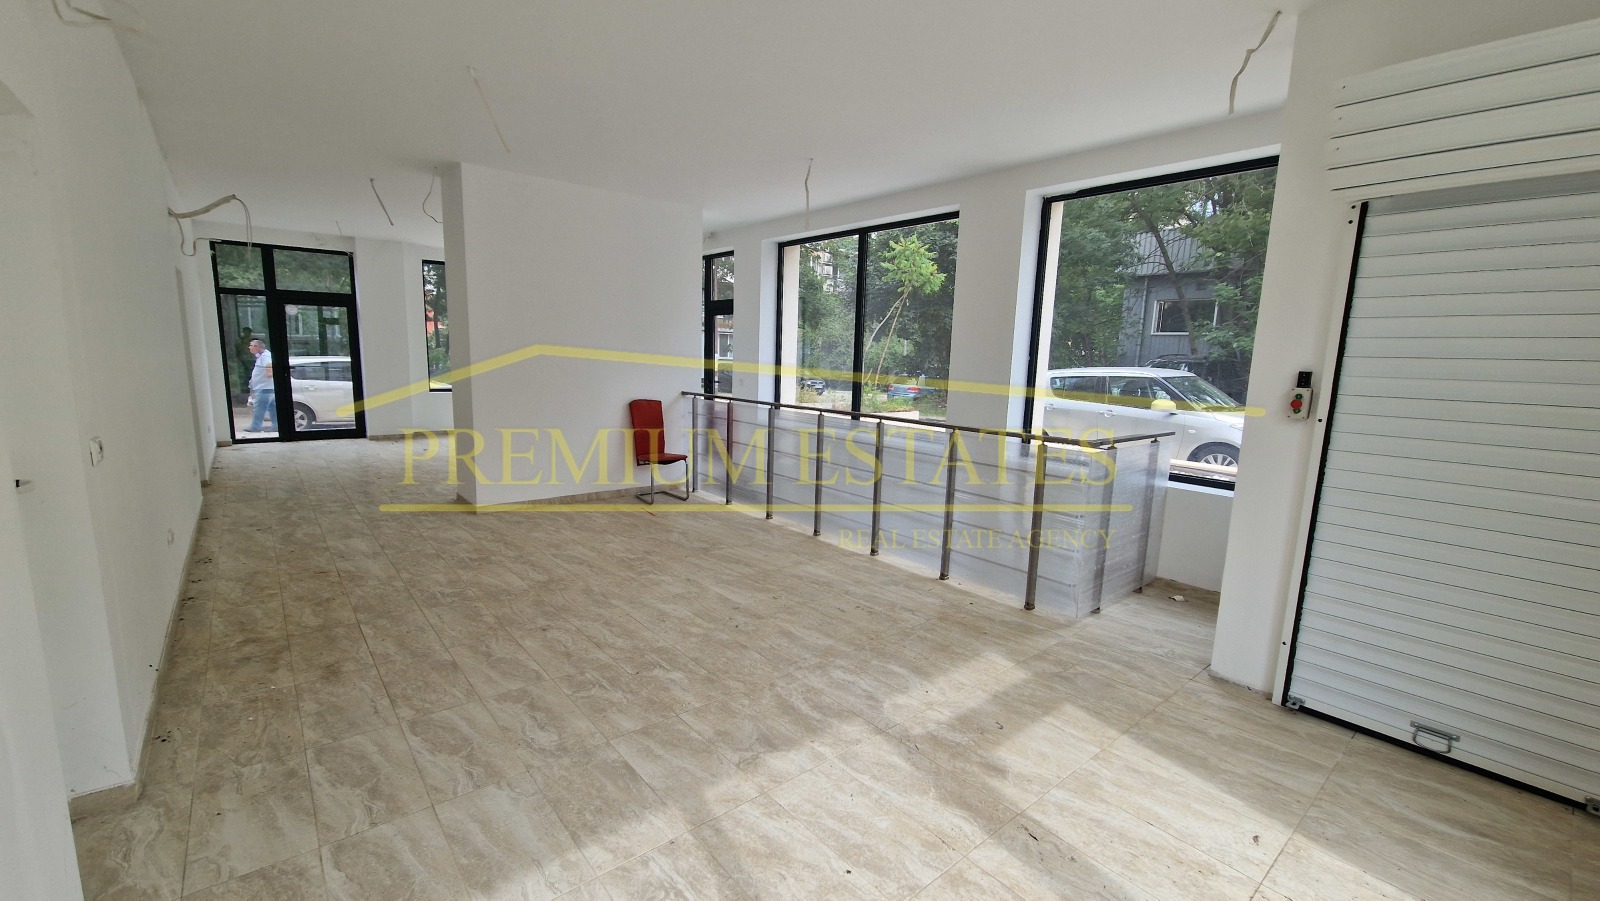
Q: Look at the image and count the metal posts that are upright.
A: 9